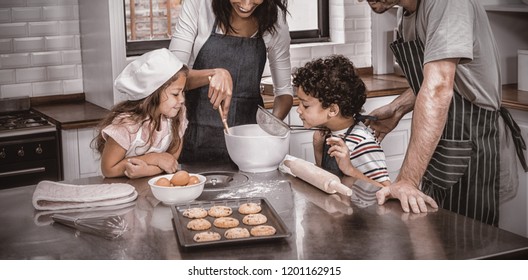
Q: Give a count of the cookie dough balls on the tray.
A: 9